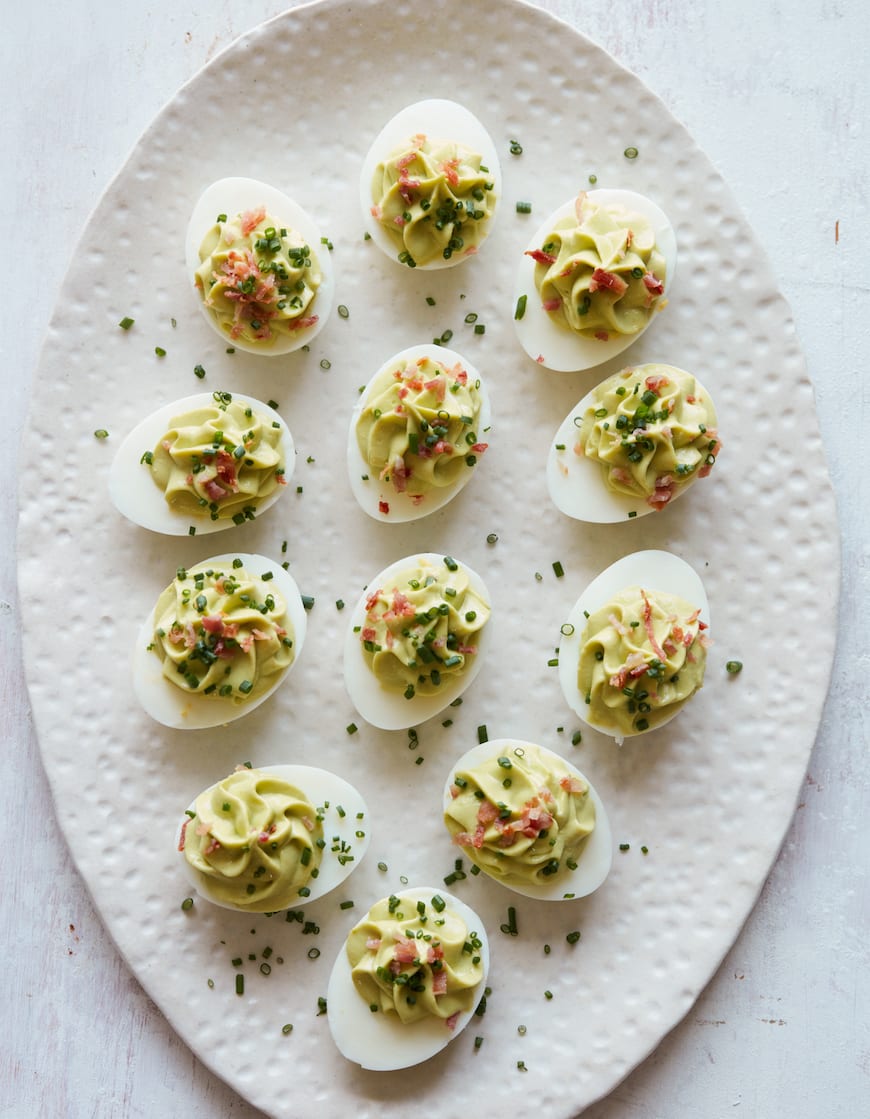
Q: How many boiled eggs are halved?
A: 12